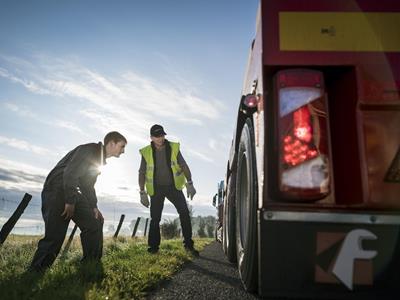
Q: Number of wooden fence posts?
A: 5